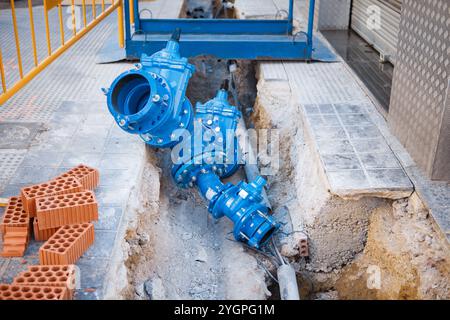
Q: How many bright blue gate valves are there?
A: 3